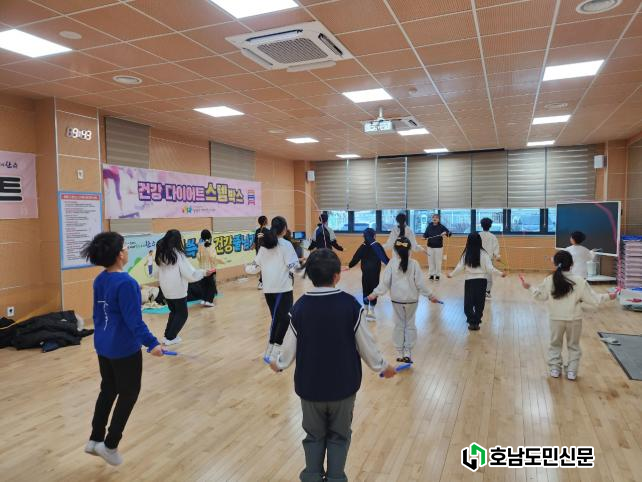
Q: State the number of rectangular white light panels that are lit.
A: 11